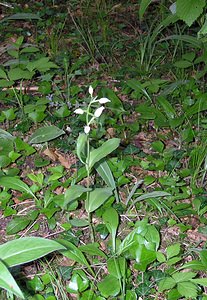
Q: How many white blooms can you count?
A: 5